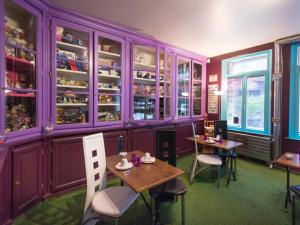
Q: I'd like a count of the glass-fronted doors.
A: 7